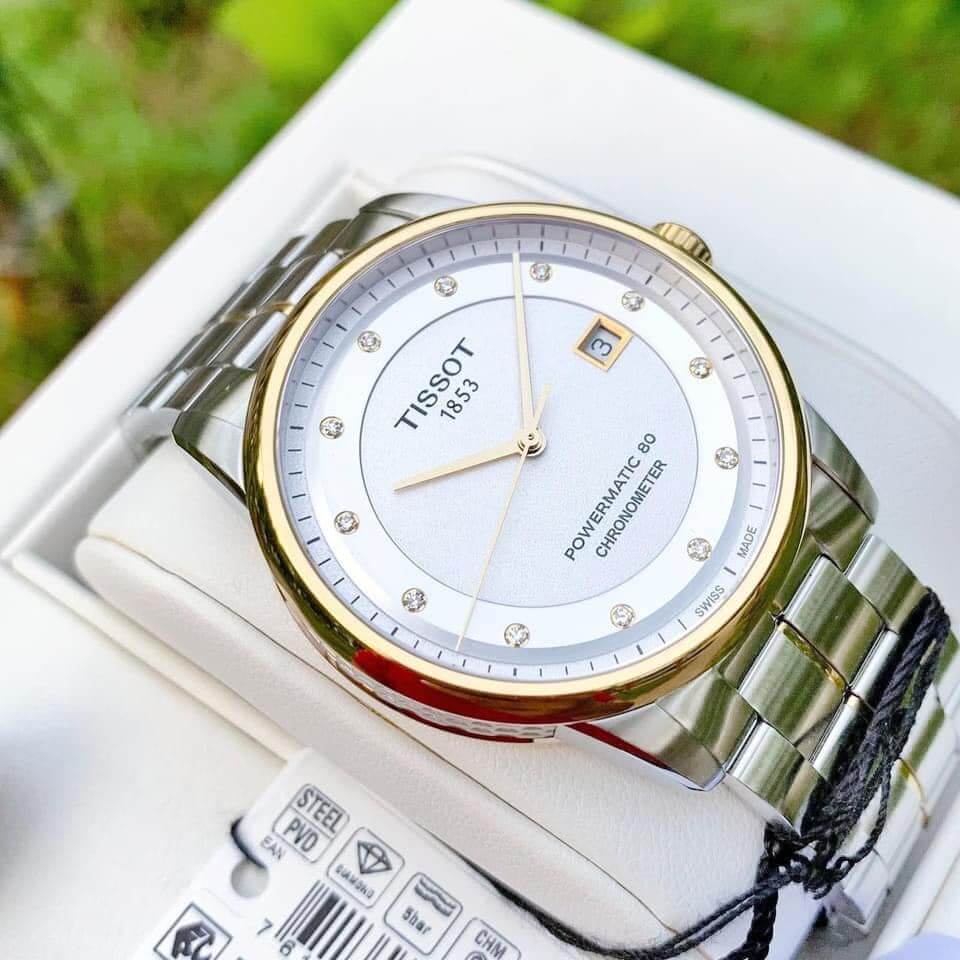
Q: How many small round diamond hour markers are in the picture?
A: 12